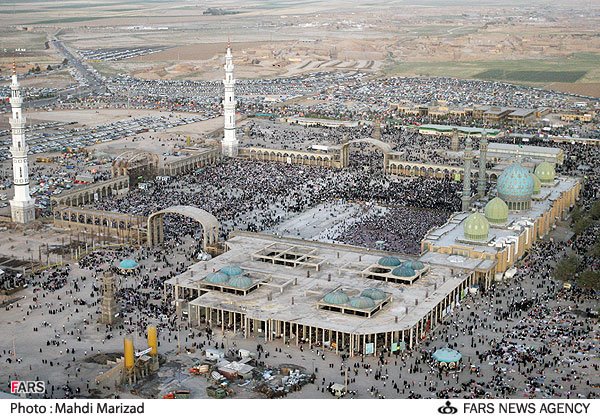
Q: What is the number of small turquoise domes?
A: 9